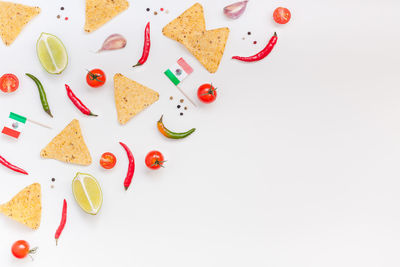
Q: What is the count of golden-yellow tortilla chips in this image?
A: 7